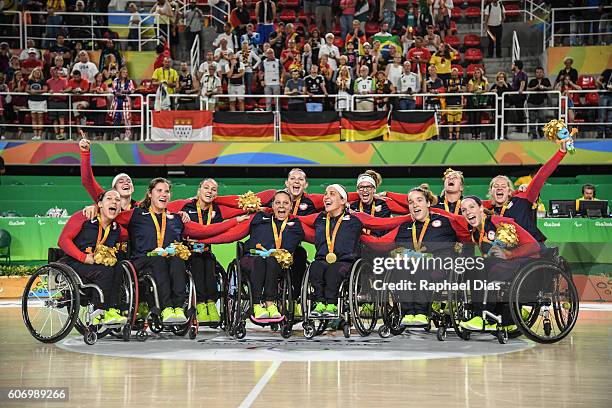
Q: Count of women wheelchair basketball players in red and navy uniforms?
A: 12